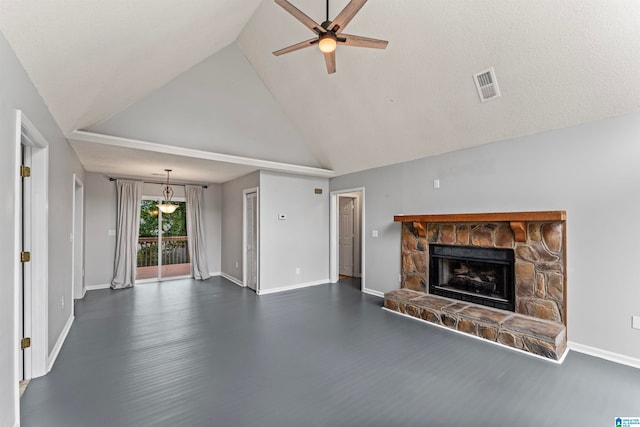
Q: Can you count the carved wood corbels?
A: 2